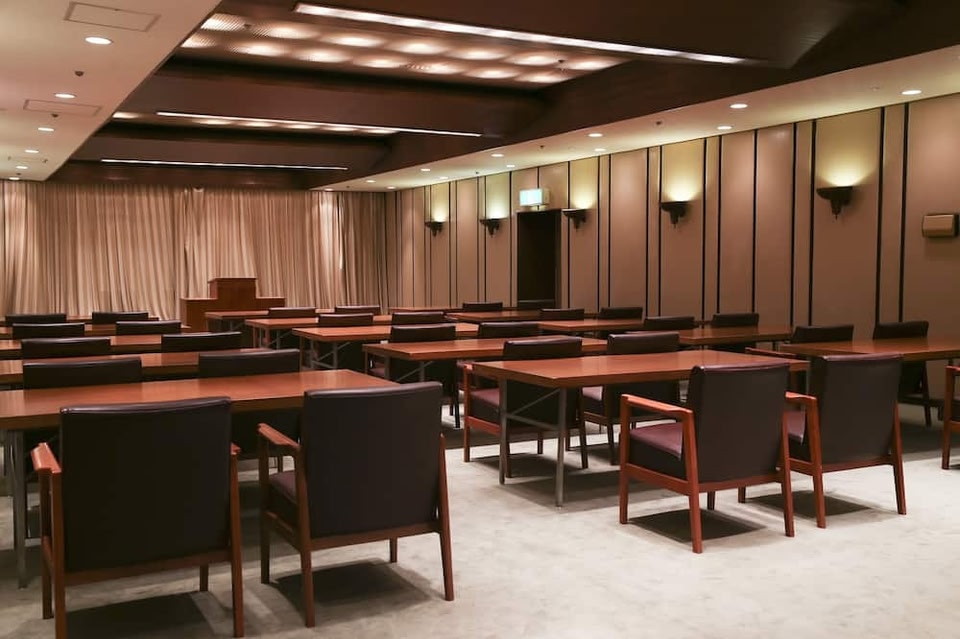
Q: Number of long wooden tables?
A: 15